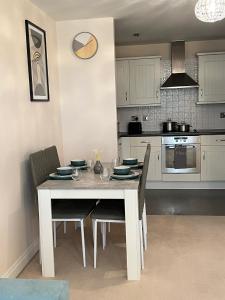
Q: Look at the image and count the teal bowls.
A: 4